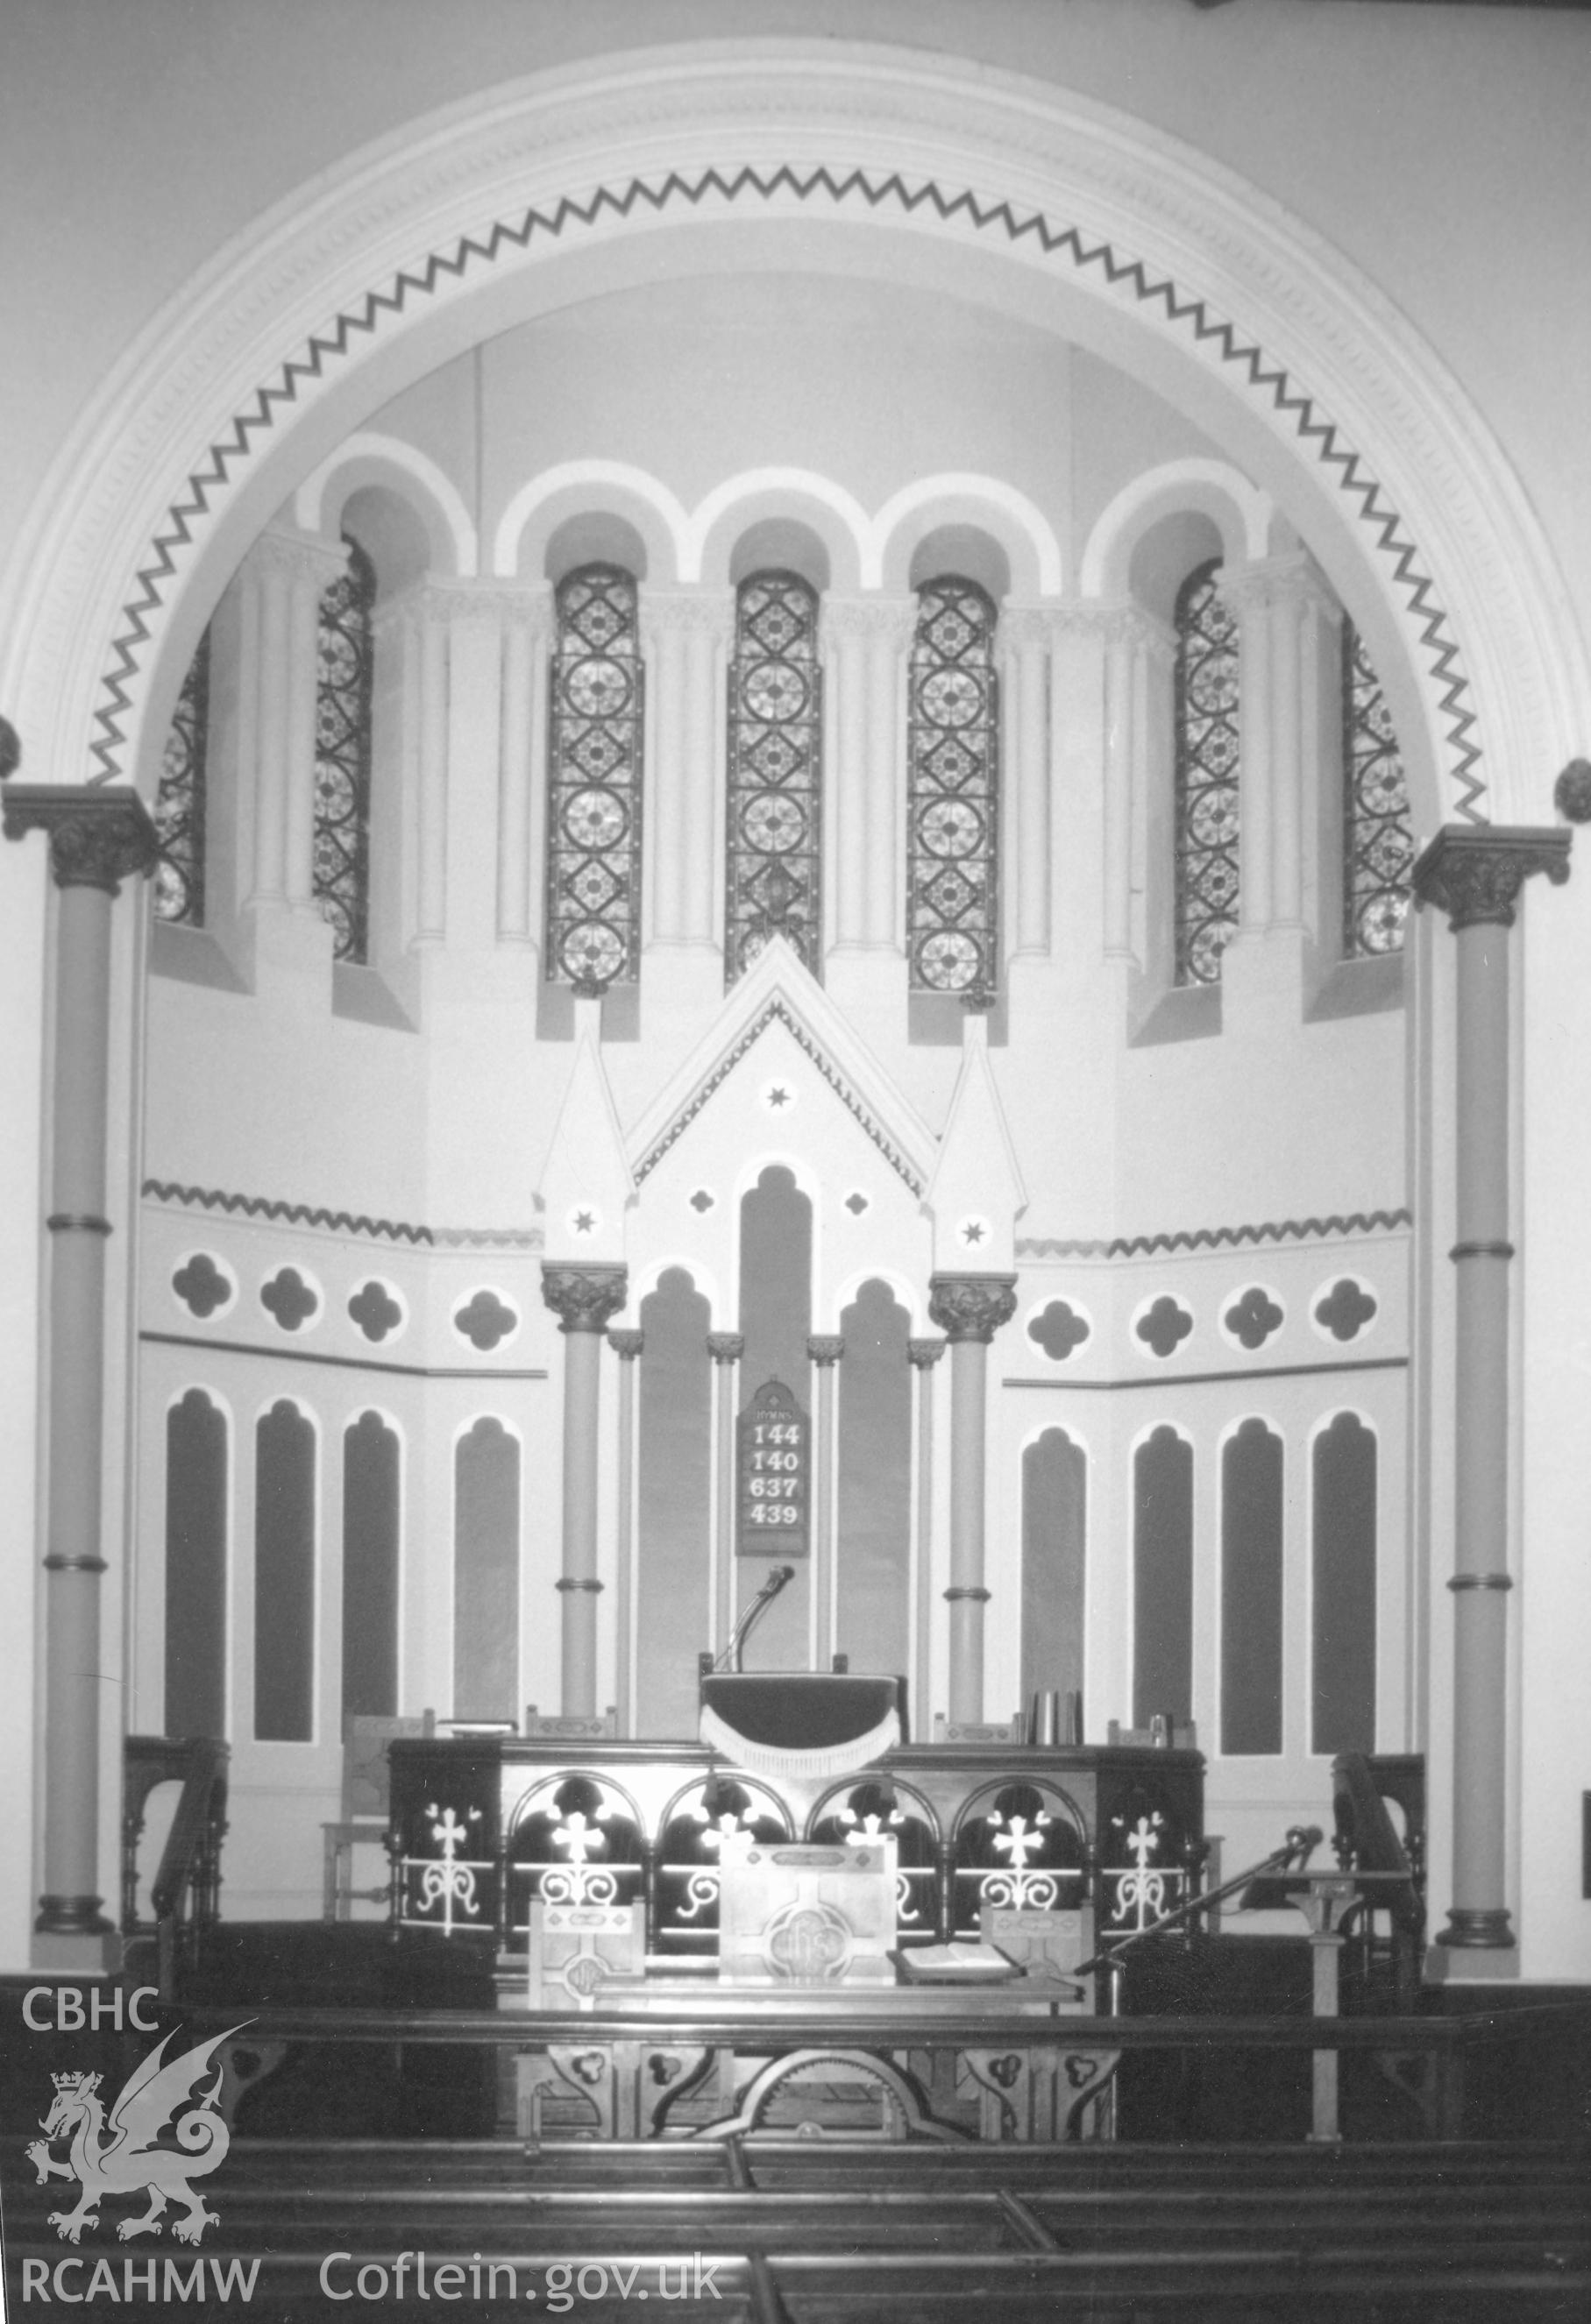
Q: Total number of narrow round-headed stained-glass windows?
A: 7